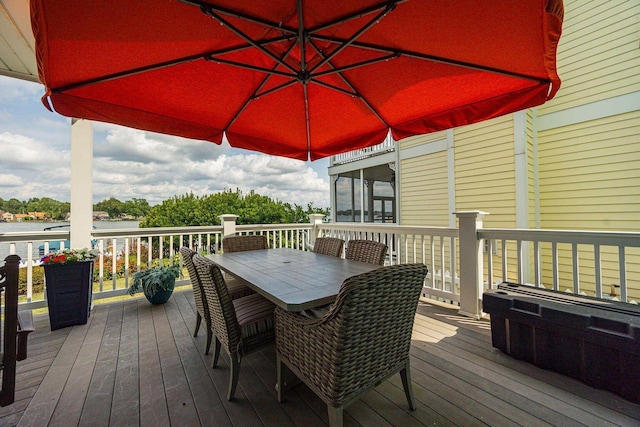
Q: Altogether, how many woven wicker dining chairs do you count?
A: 6